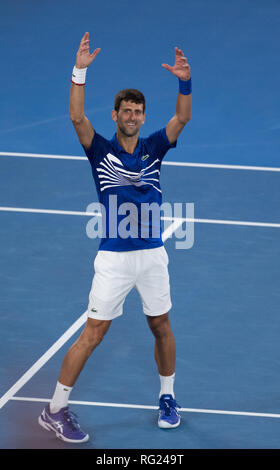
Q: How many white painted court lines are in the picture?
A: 4